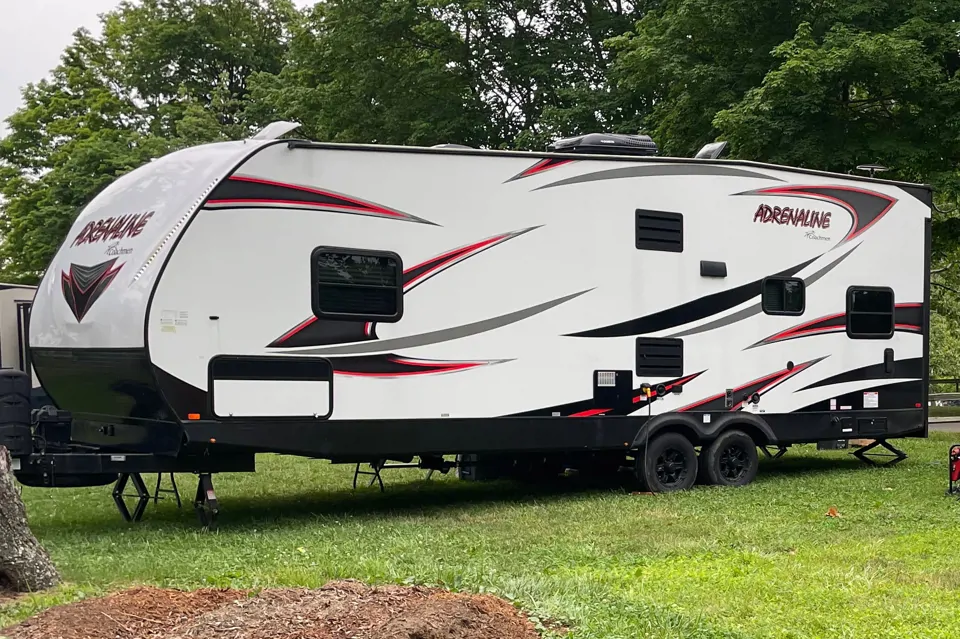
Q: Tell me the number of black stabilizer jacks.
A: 4